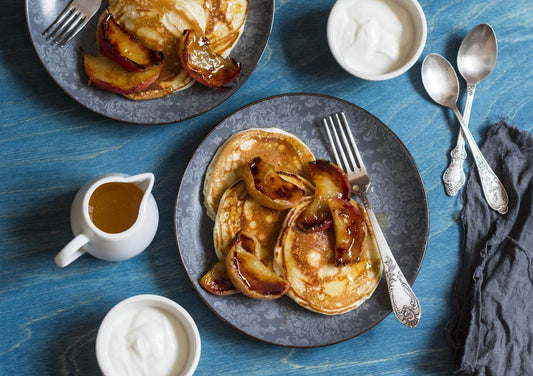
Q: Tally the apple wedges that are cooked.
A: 8